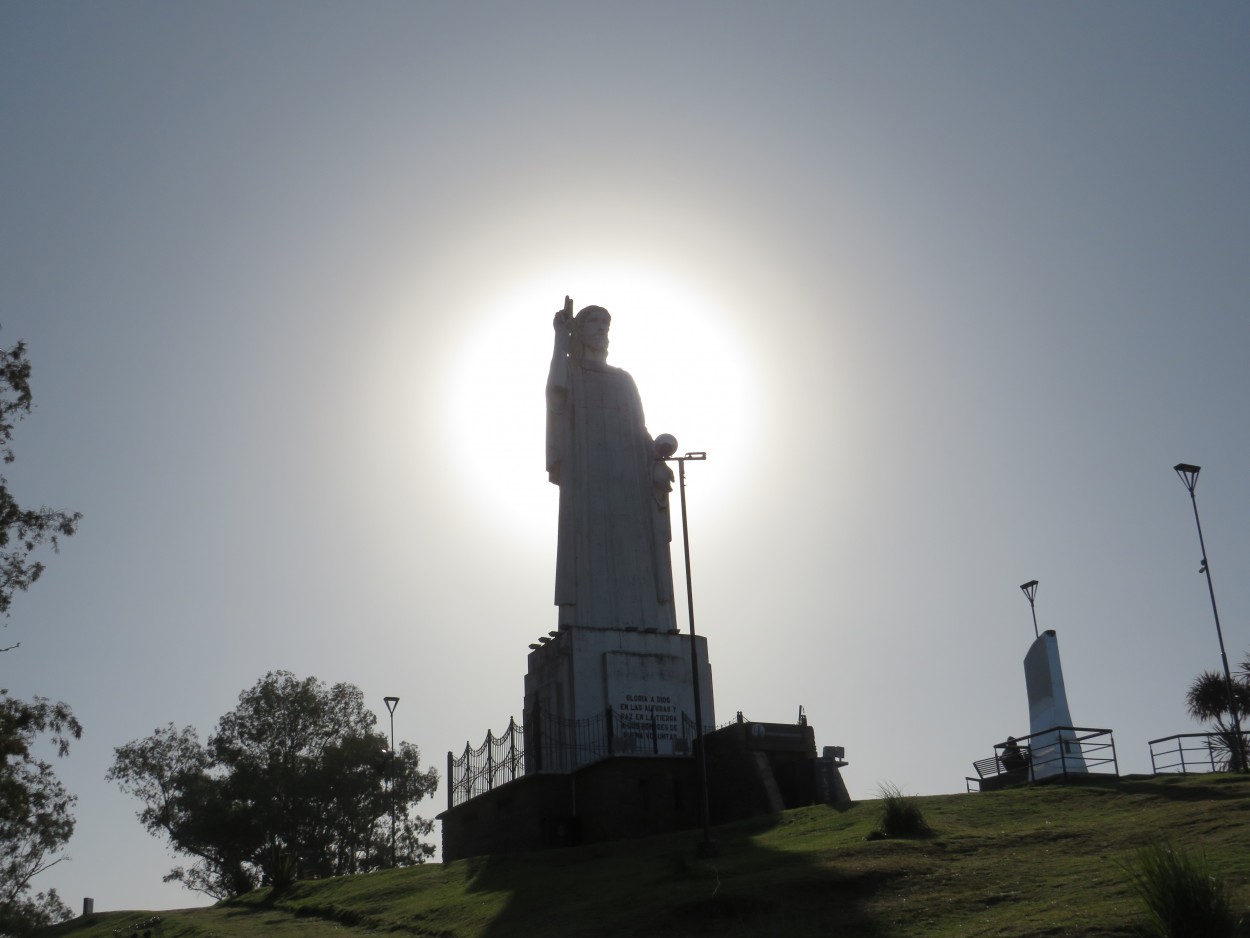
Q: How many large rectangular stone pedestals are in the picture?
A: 1